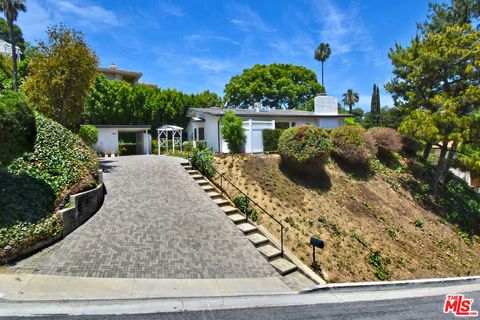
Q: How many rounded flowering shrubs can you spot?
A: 3